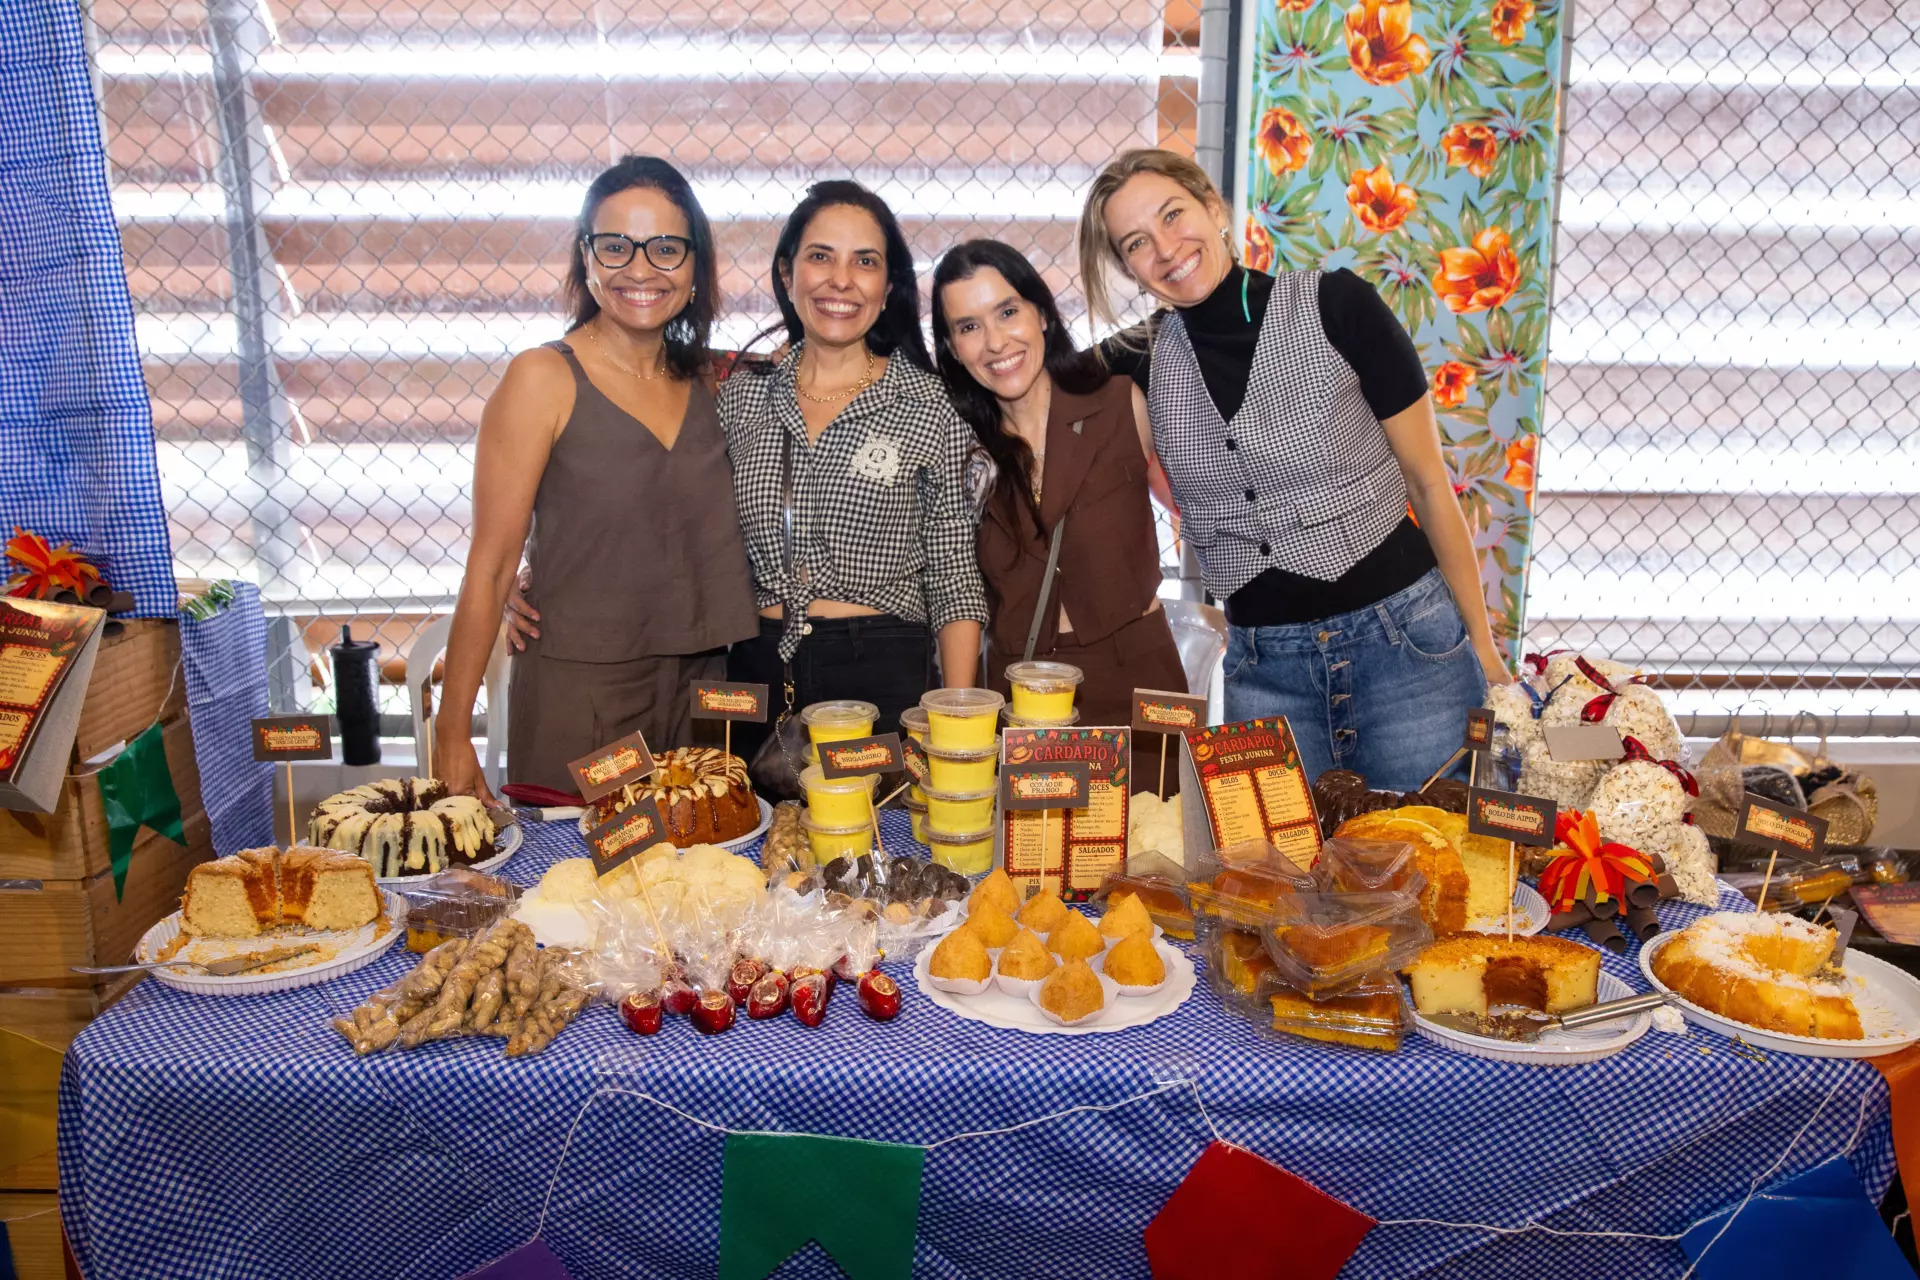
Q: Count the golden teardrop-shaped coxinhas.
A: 9